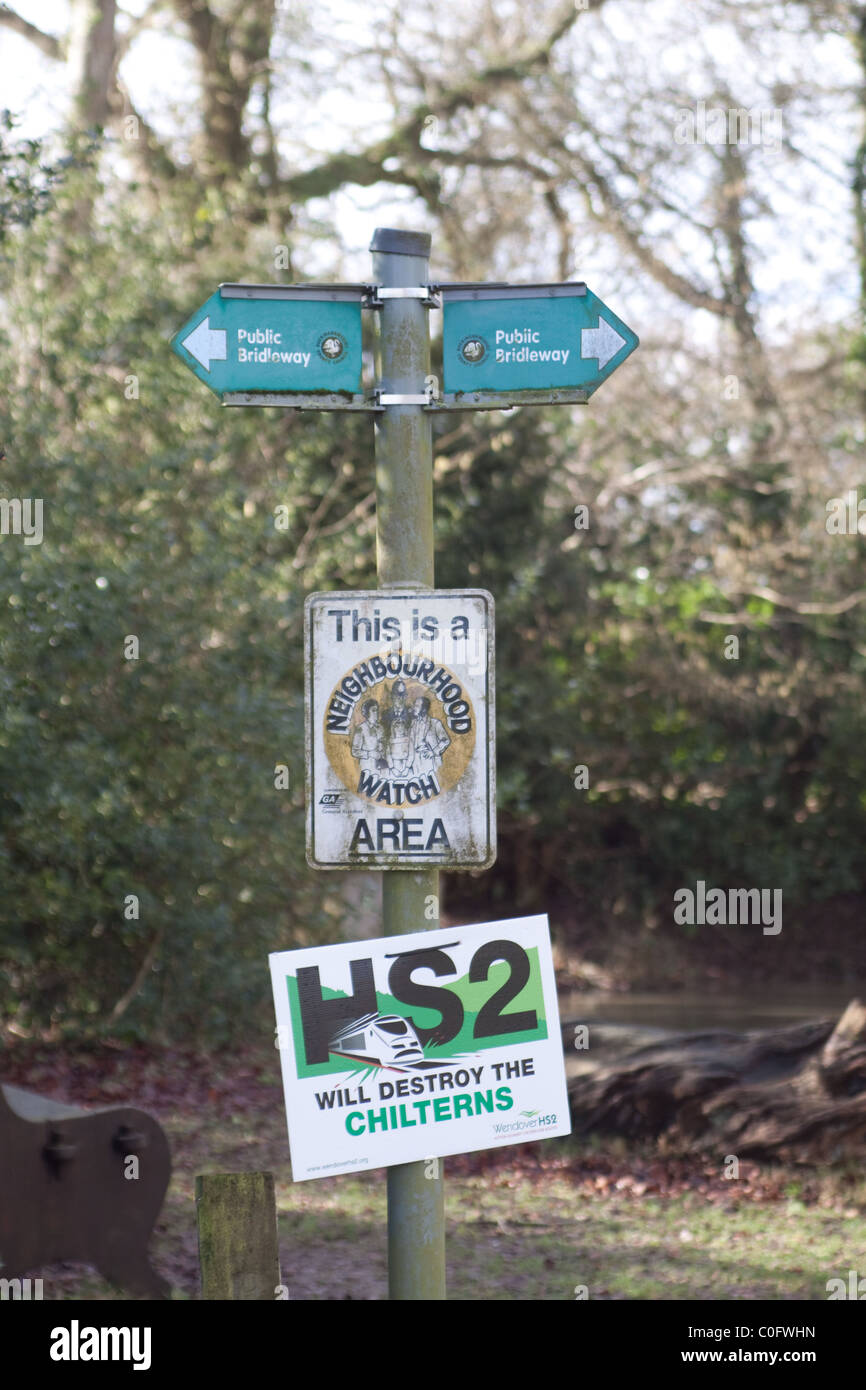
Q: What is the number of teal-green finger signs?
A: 2